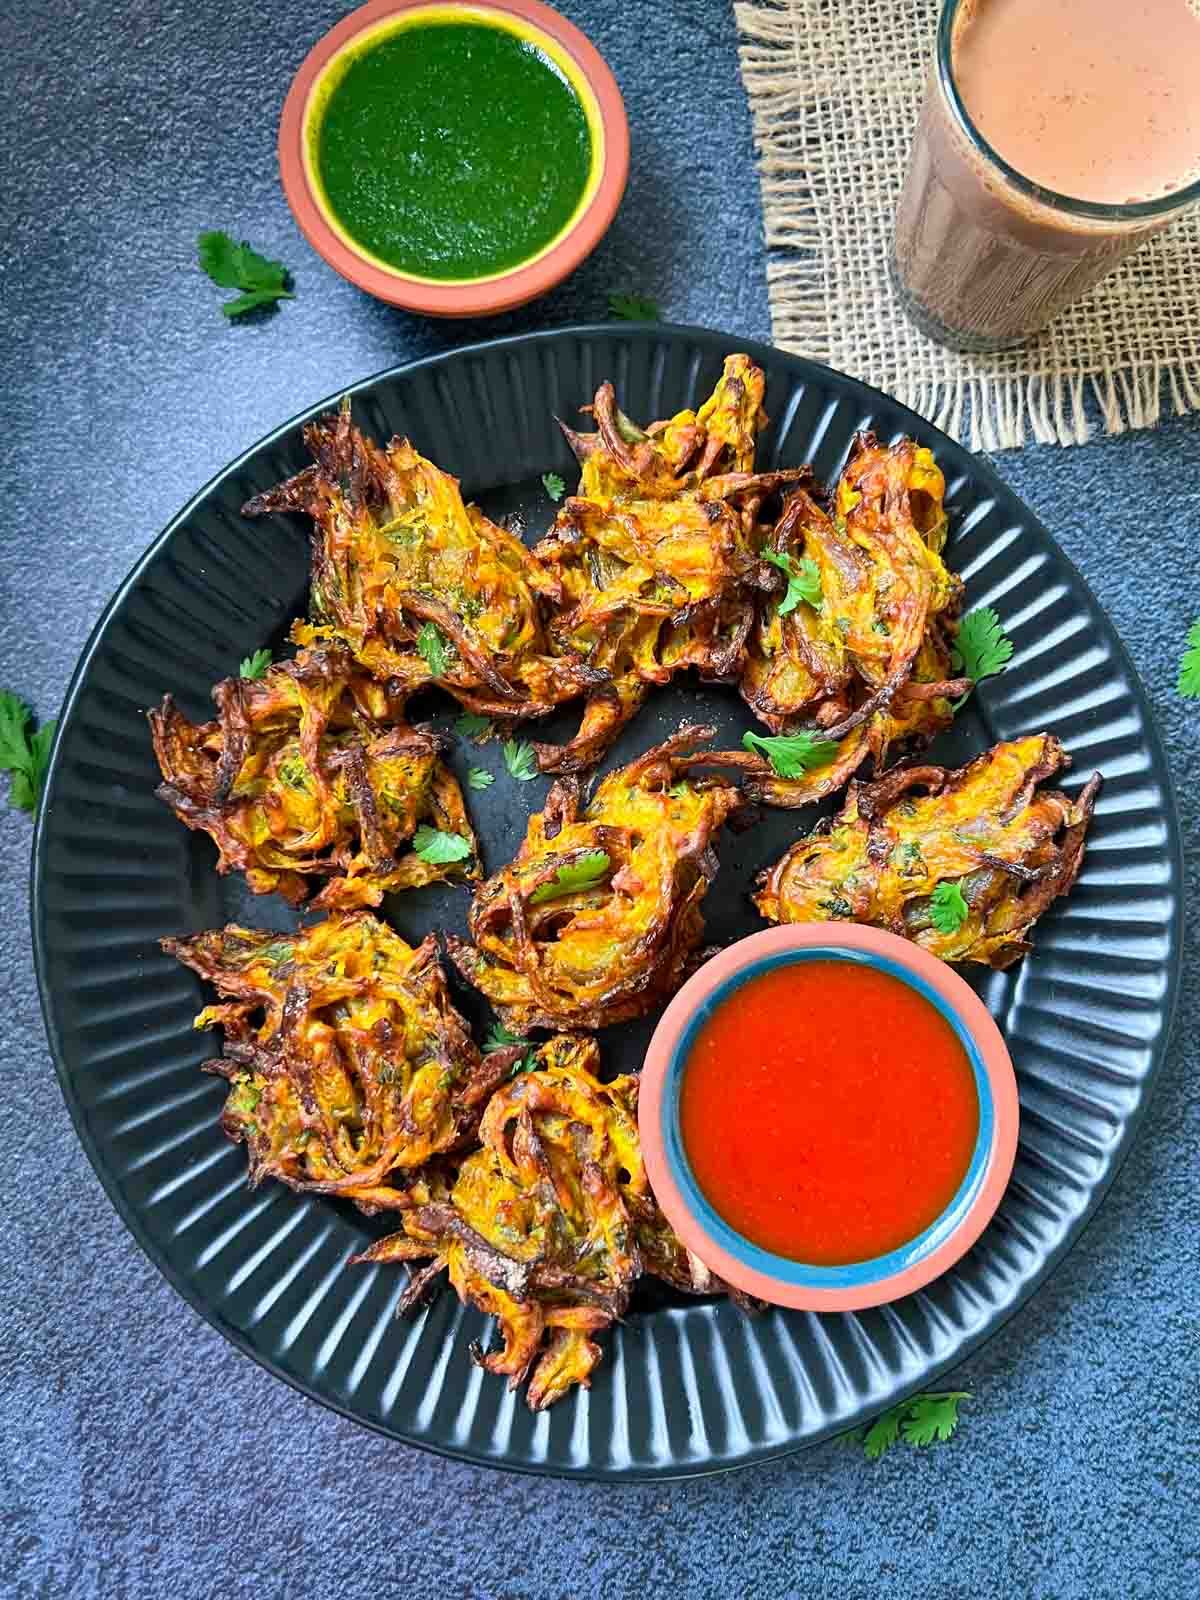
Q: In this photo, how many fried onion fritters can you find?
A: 8